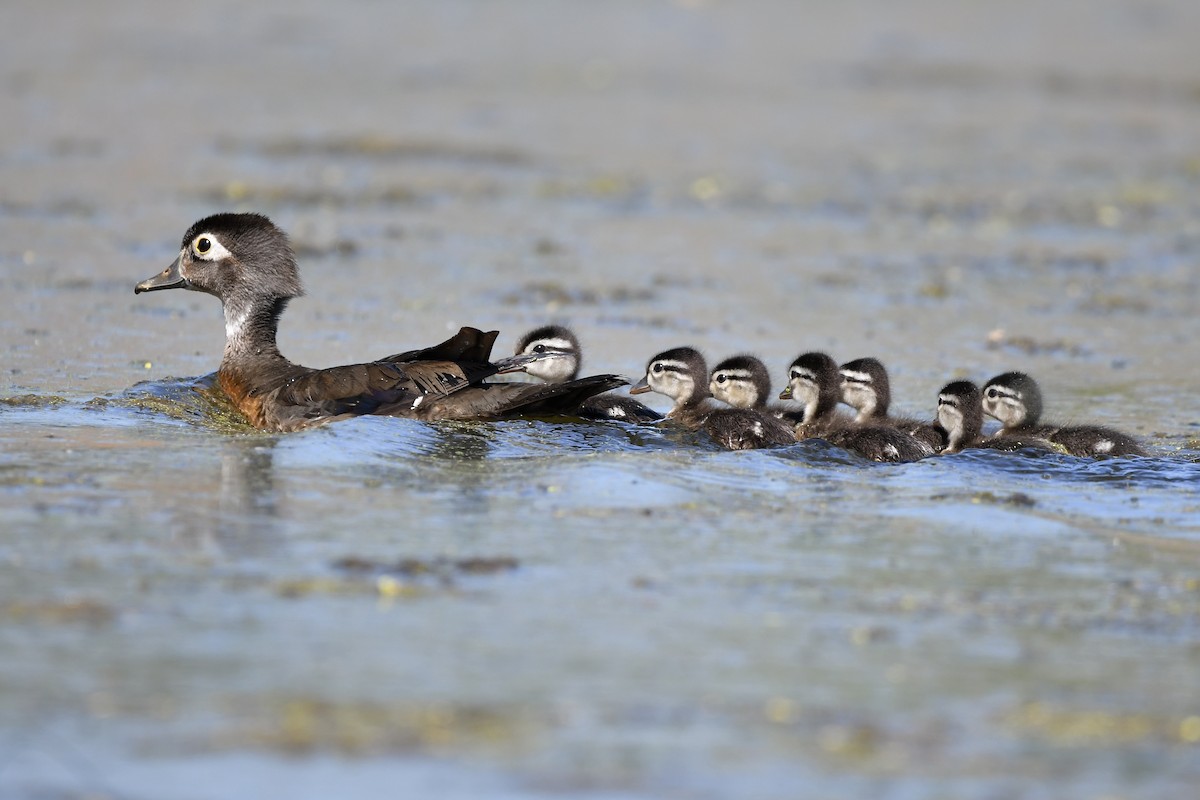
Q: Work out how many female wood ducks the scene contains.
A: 1